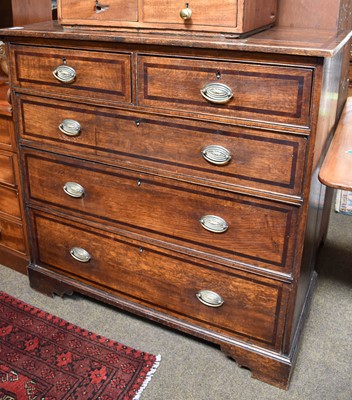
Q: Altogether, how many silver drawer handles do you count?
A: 8